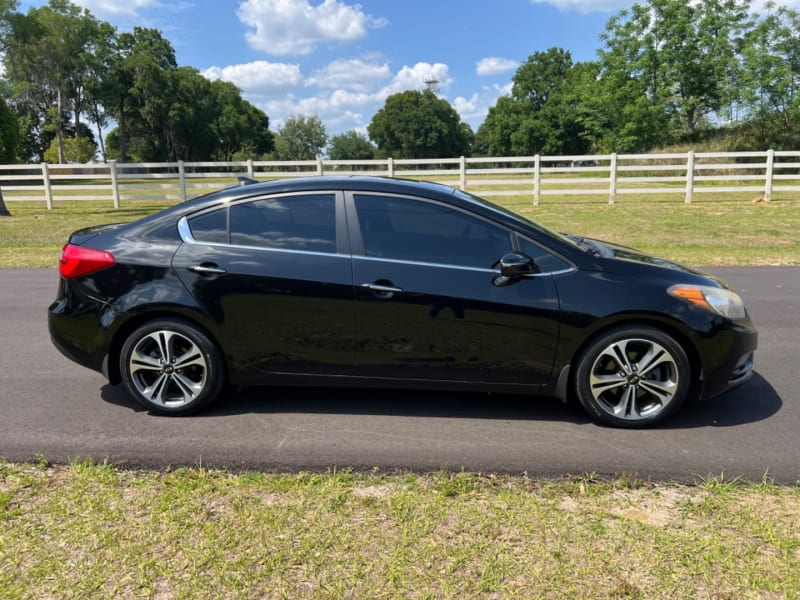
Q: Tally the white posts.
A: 11